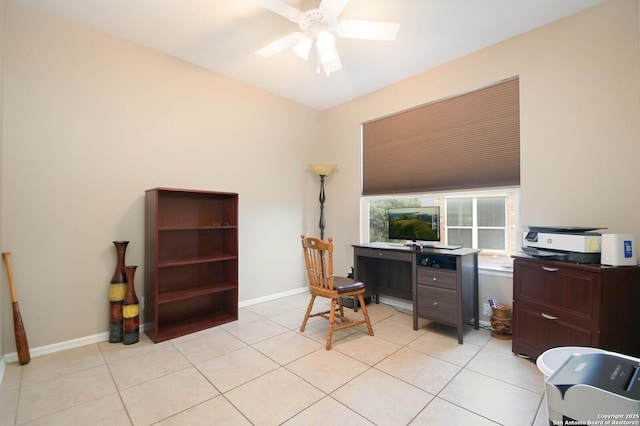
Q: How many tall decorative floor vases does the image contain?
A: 2